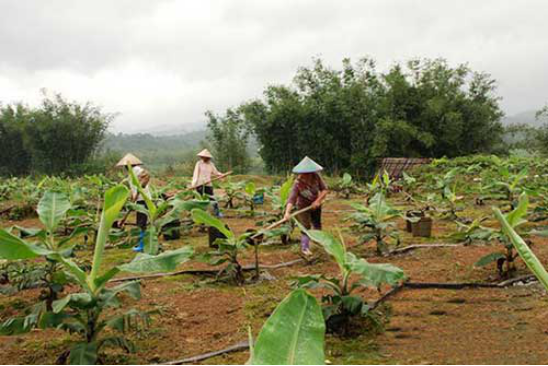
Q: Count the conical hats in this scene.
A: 3